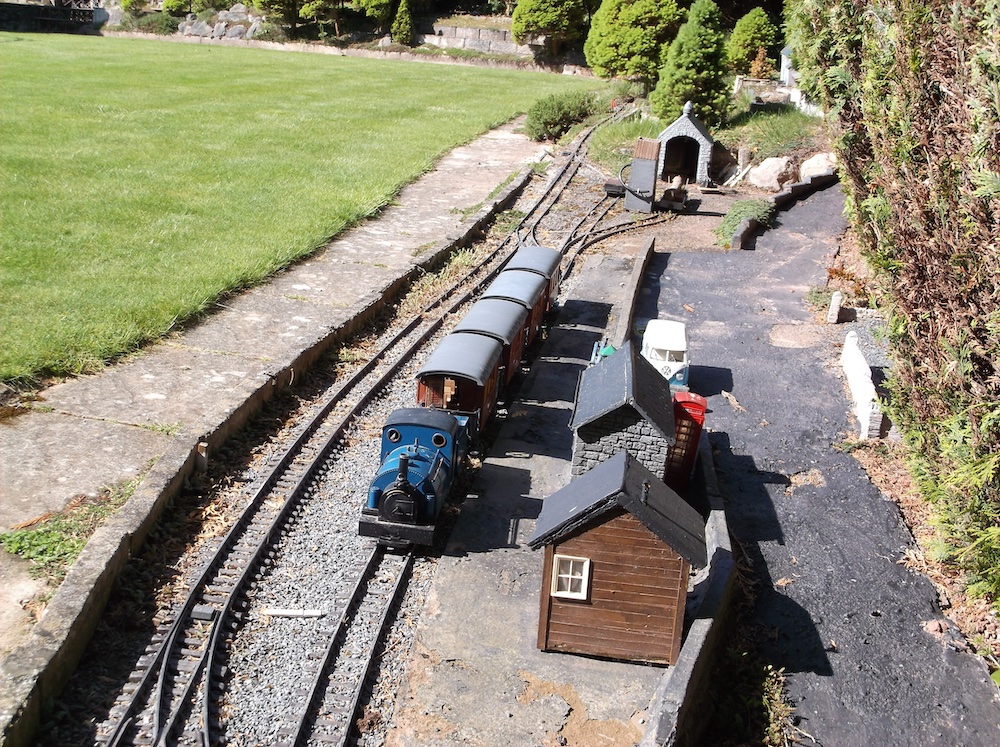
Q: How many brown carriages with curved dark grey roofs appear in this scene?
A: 4